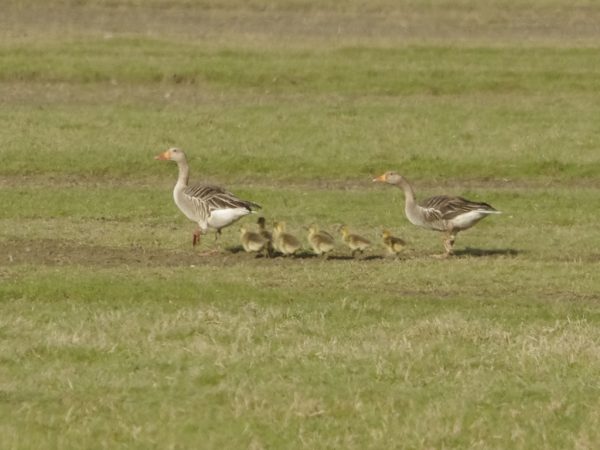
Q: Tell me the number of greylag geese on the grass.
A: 8